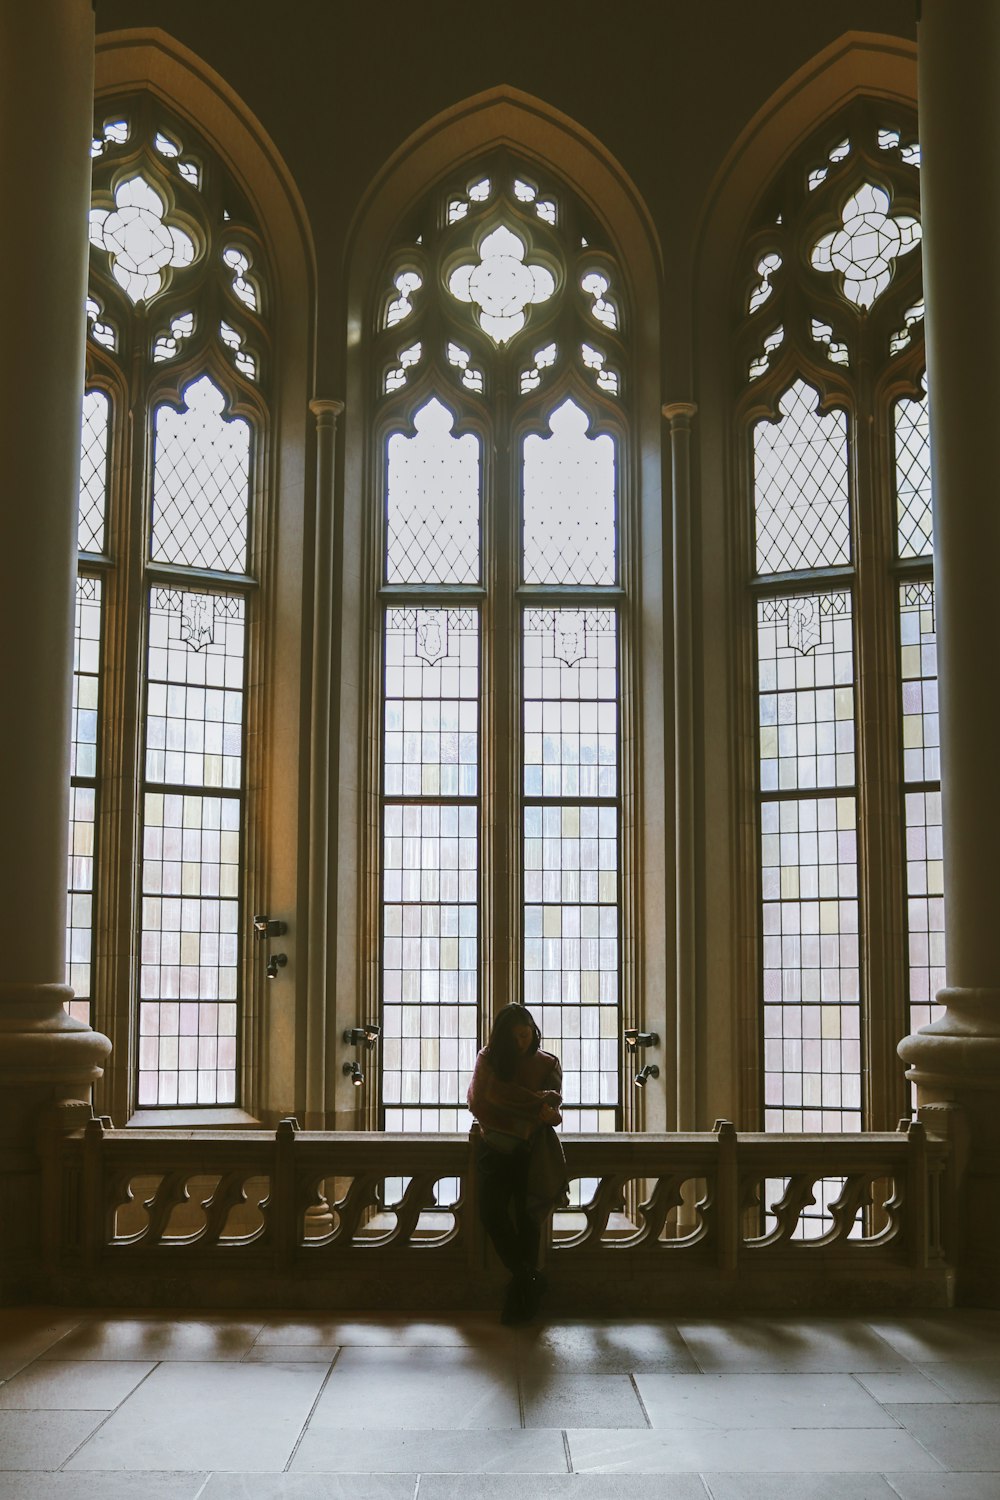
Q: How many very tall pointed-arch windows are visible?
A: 3